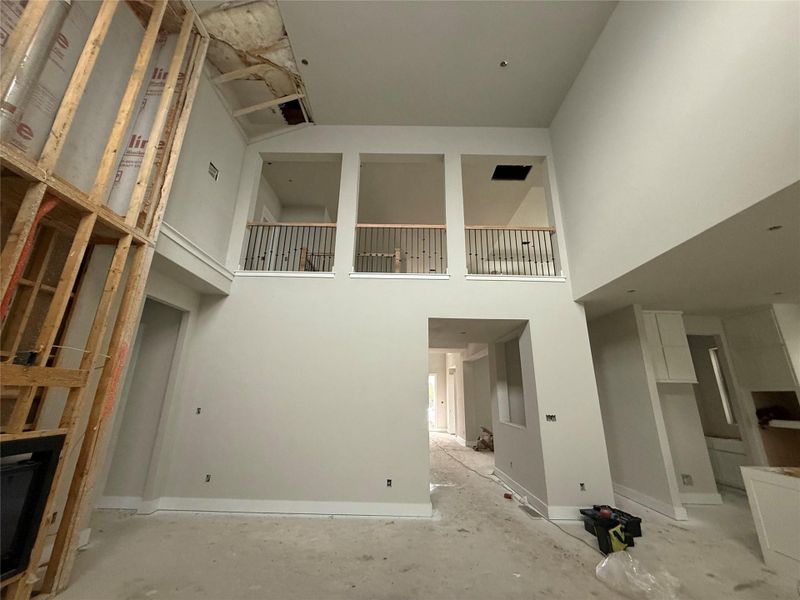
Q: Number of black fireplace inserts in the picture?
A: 1